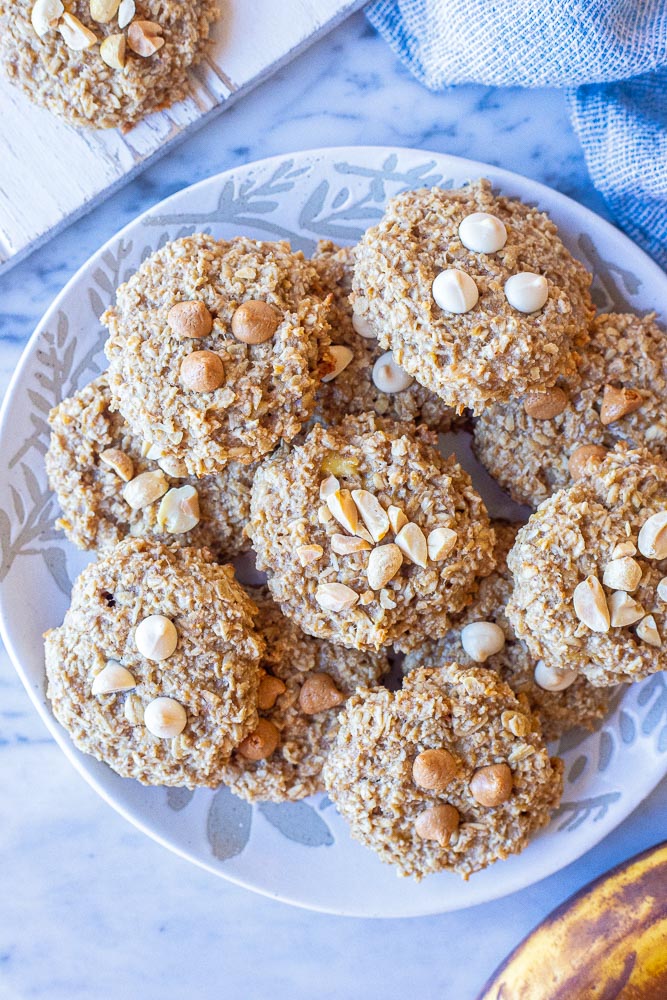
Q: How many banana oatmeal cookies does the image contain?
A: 12